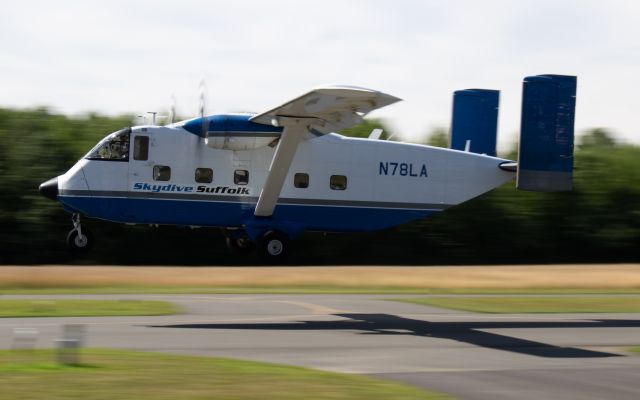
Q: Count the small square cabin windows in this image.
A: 5